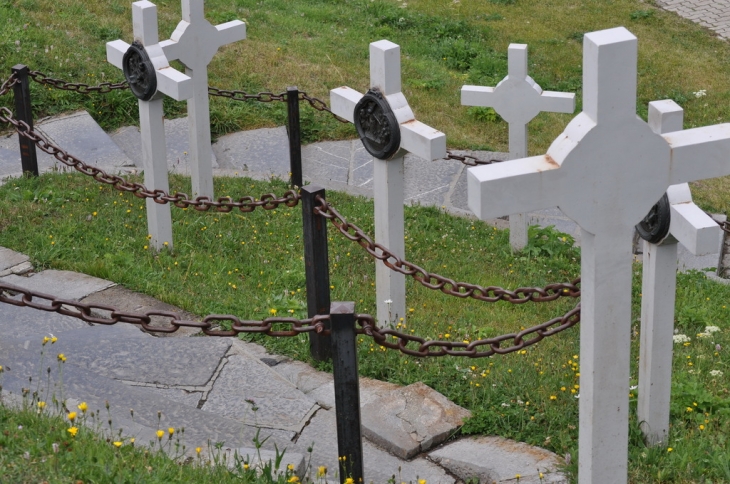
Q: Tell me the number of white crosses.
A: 6